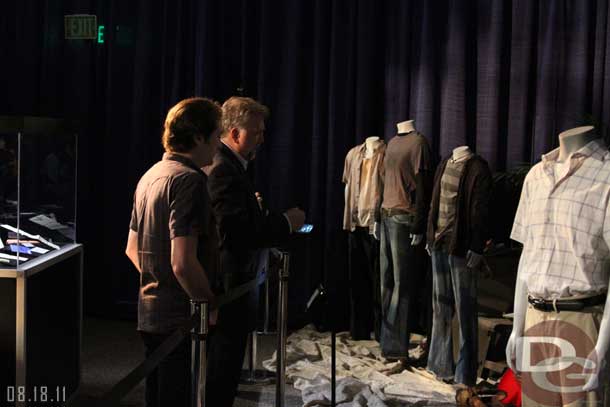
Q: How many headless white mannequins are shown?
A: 4